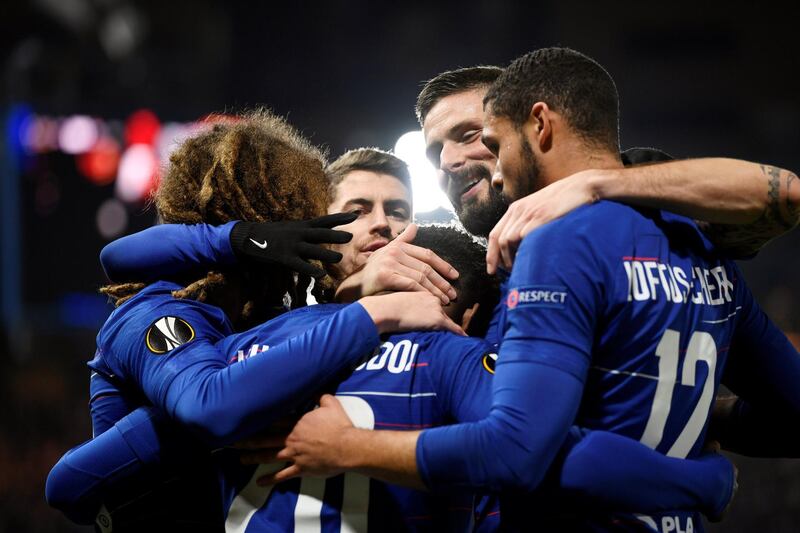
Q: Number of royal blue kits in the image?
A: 5